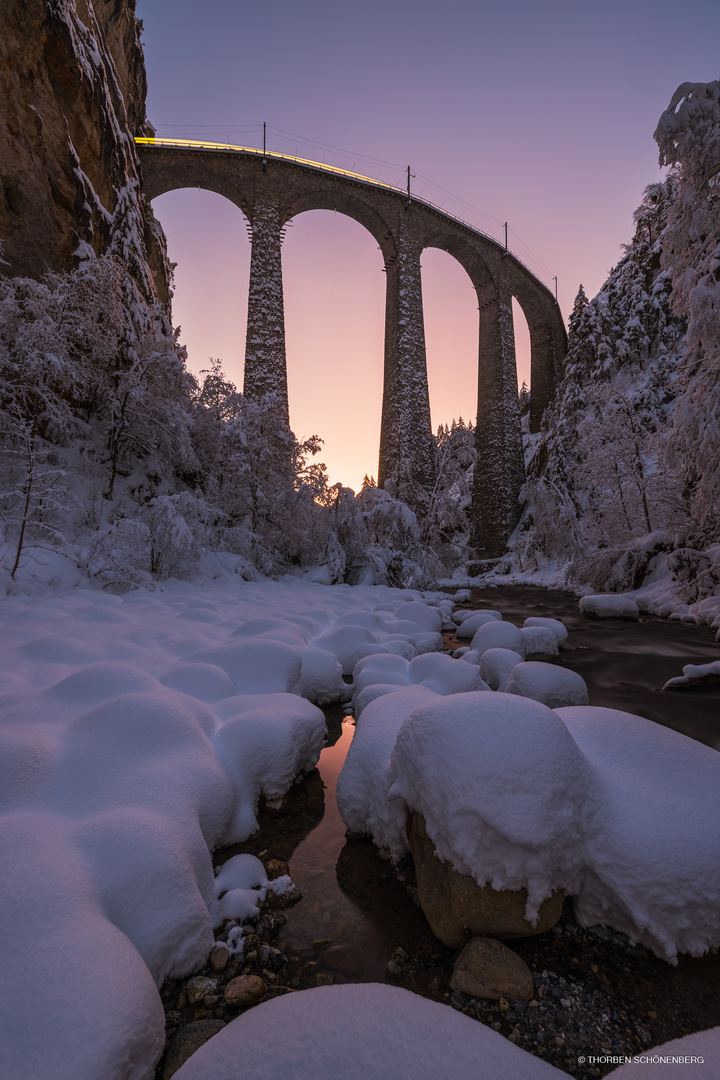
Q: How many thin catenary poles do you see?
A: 4